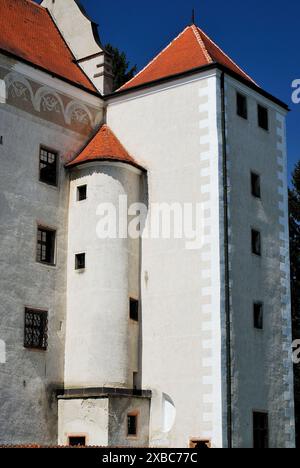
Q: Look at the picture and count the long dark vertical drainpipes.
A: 1